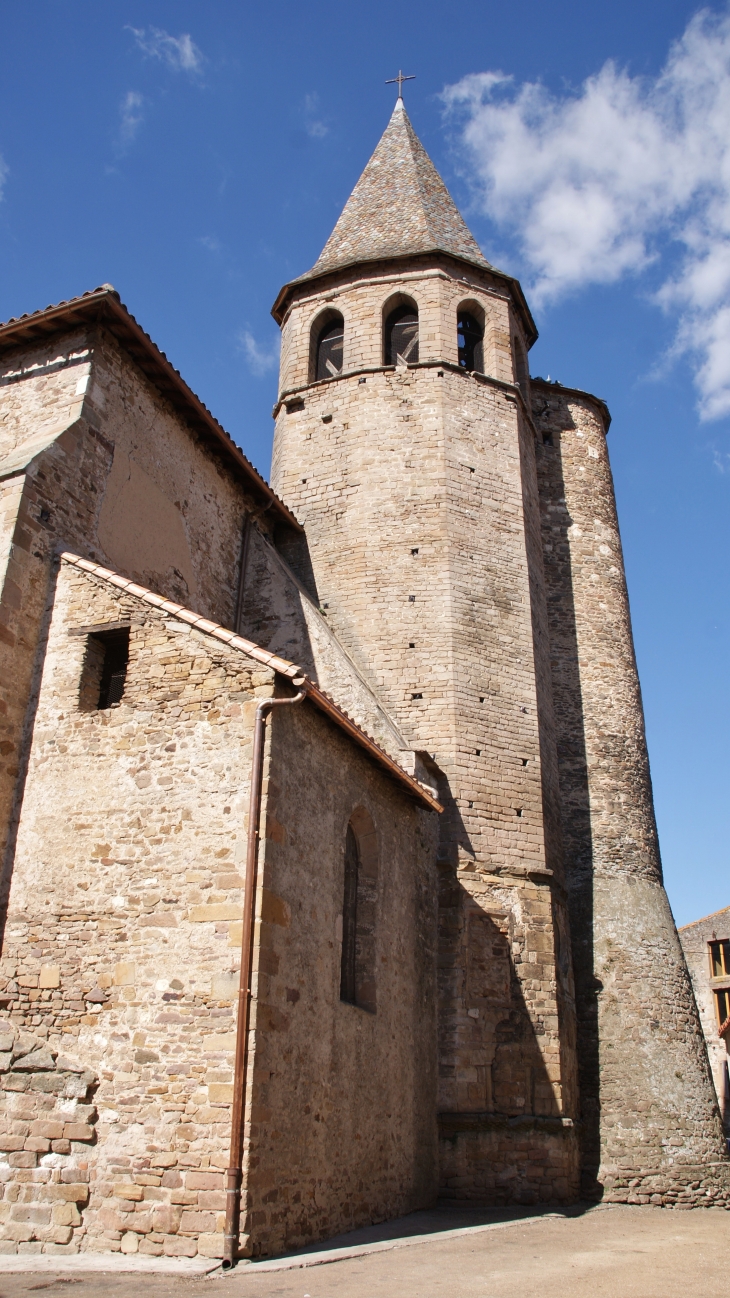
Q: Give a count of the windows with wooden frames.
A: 2